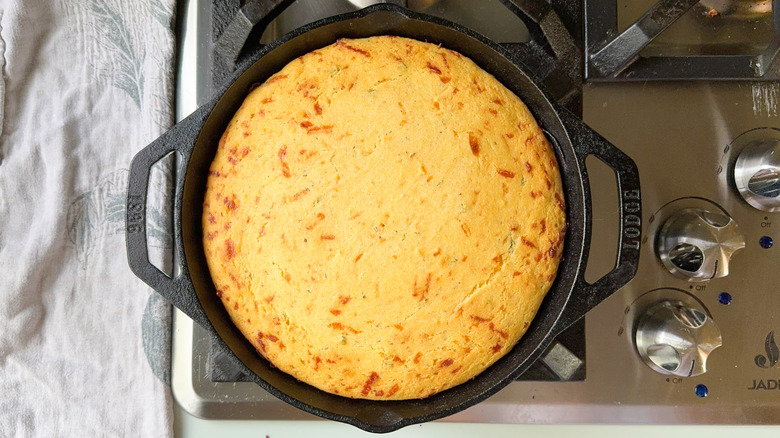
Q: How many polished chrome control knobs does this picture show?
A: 3